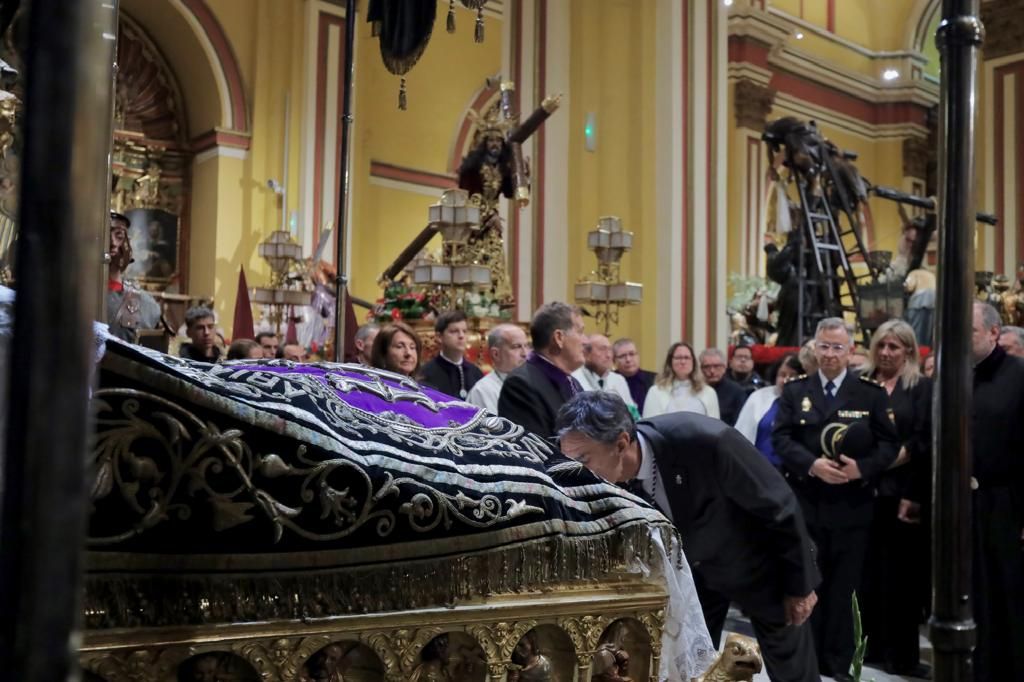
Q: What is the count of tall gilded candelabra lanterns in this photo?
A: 3